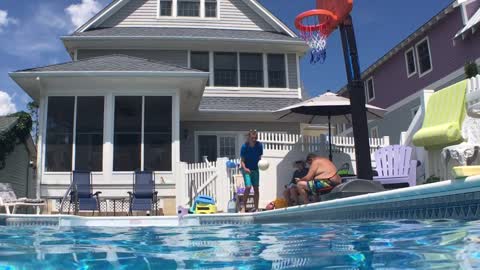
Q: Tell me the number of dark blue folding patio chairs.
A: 2